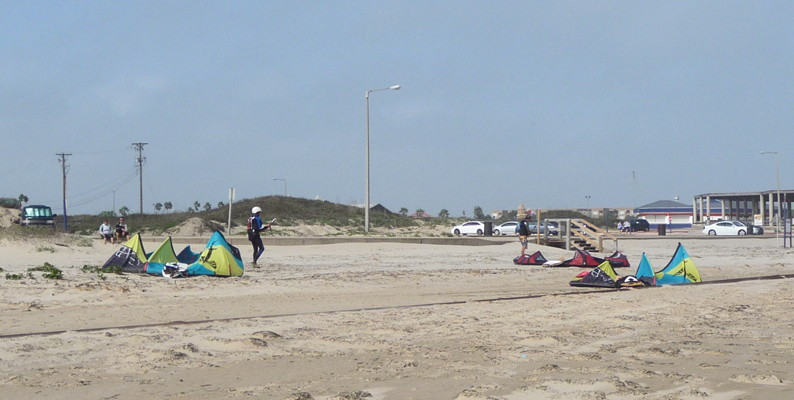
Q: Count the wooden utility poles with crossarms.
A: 2